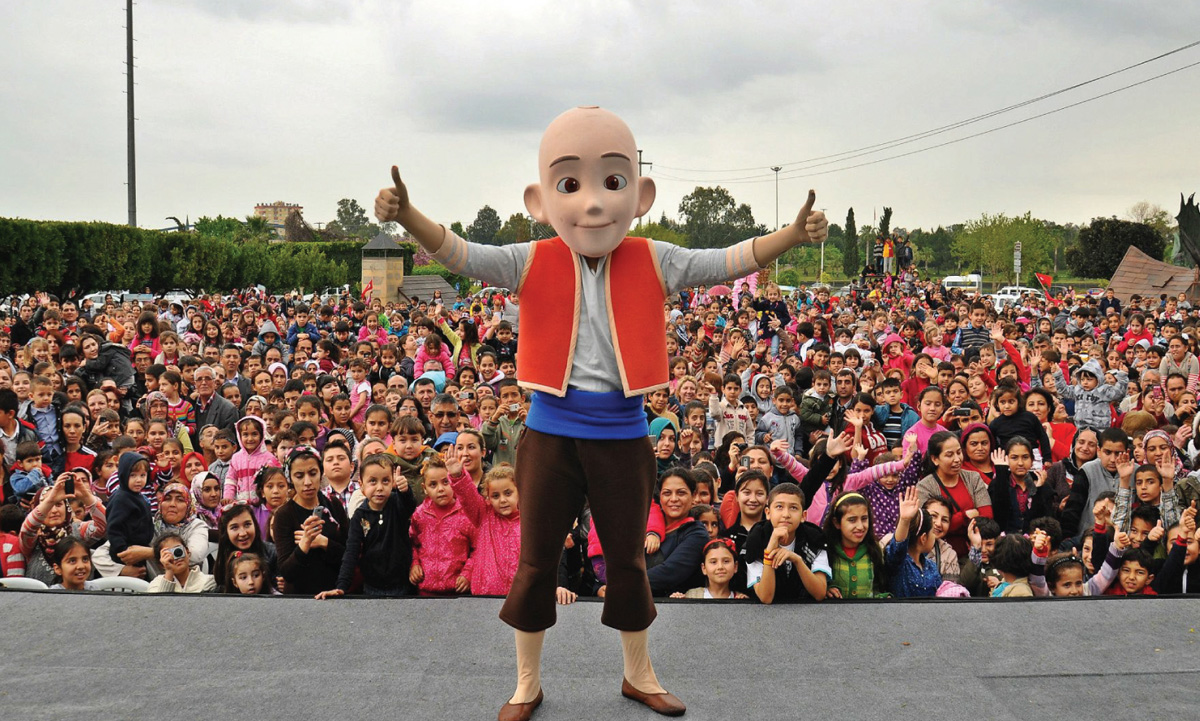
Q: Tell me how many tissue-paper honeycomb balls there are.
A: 0